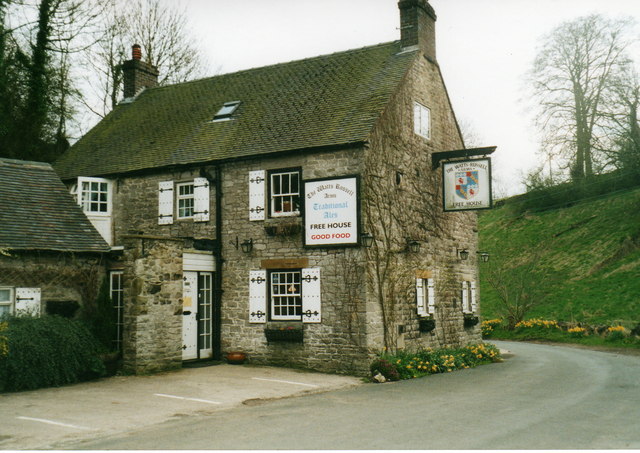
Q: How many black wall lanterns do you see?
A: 5